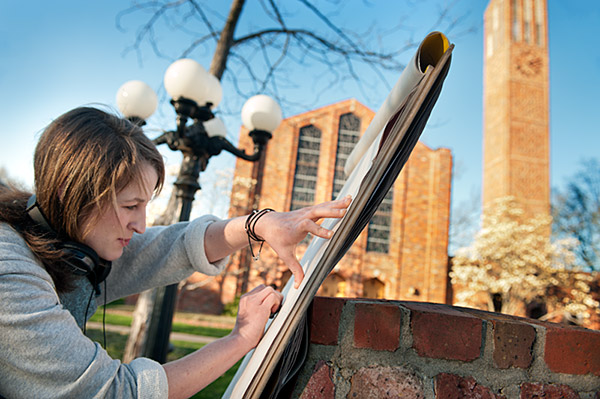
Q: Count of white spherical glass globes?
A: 5